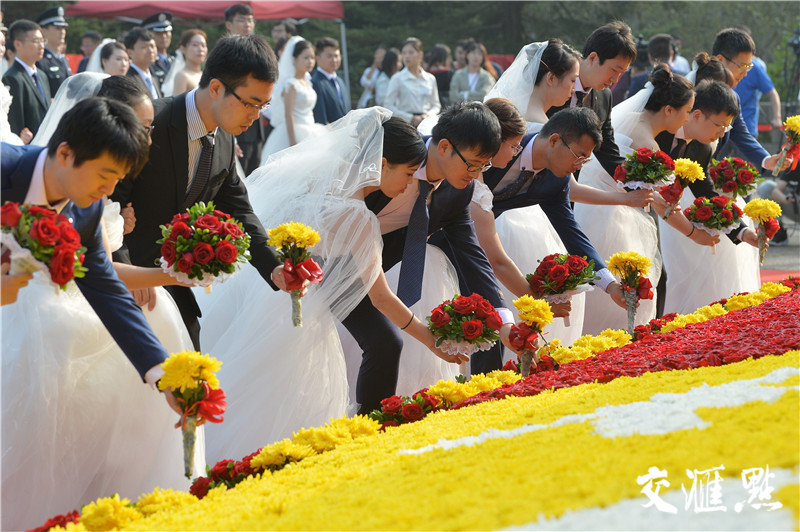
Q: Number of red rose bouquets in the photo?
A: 7